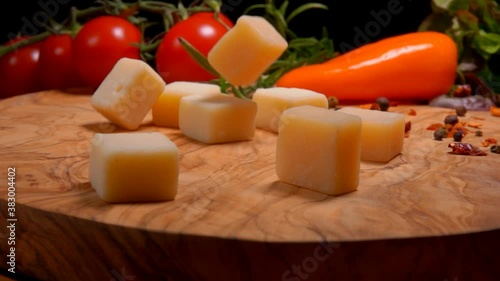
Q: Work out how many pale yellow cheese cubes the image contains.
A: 8